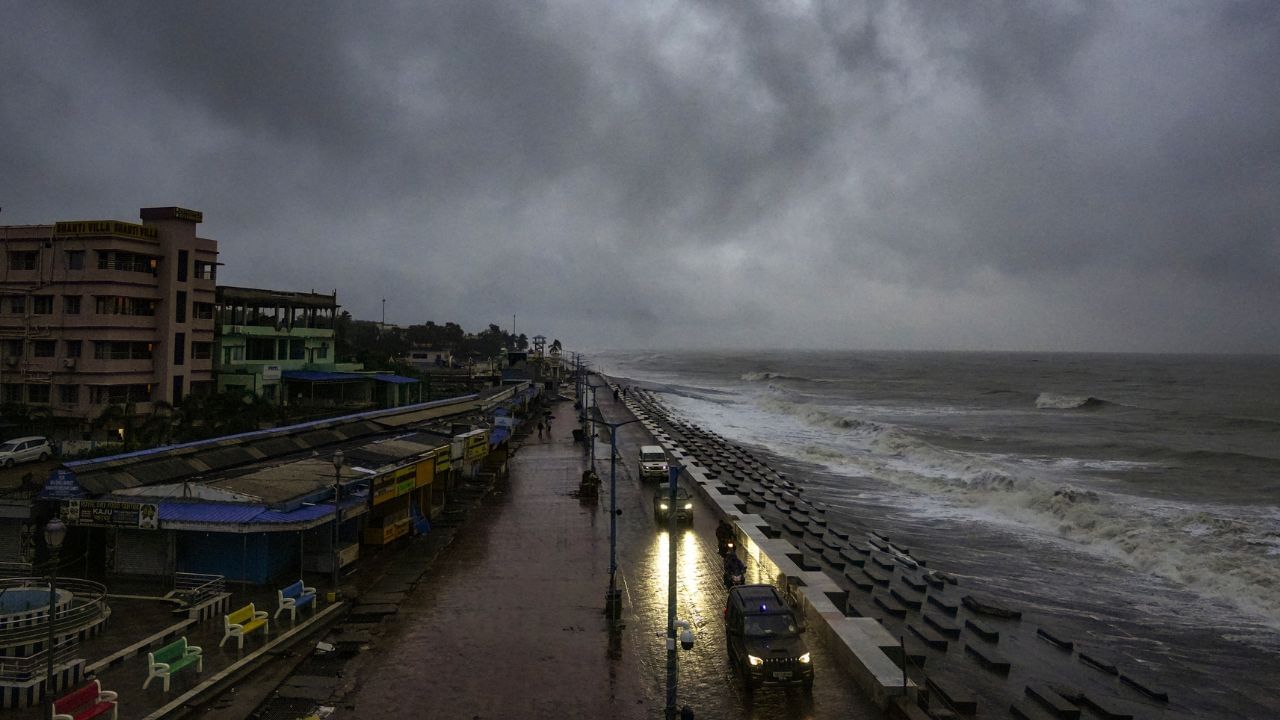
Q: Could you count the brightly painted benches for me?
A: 4